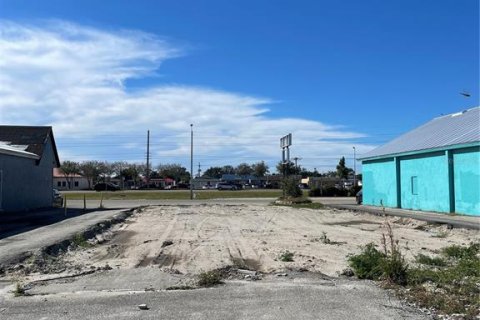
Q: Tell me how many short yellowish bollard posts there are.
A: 3